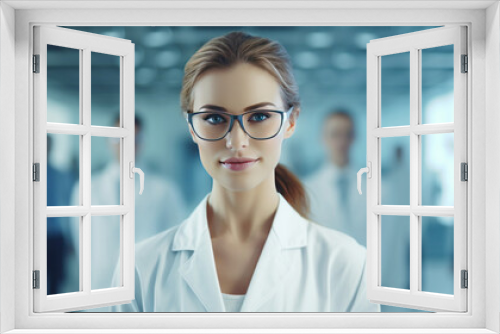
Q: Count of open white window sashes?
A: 2